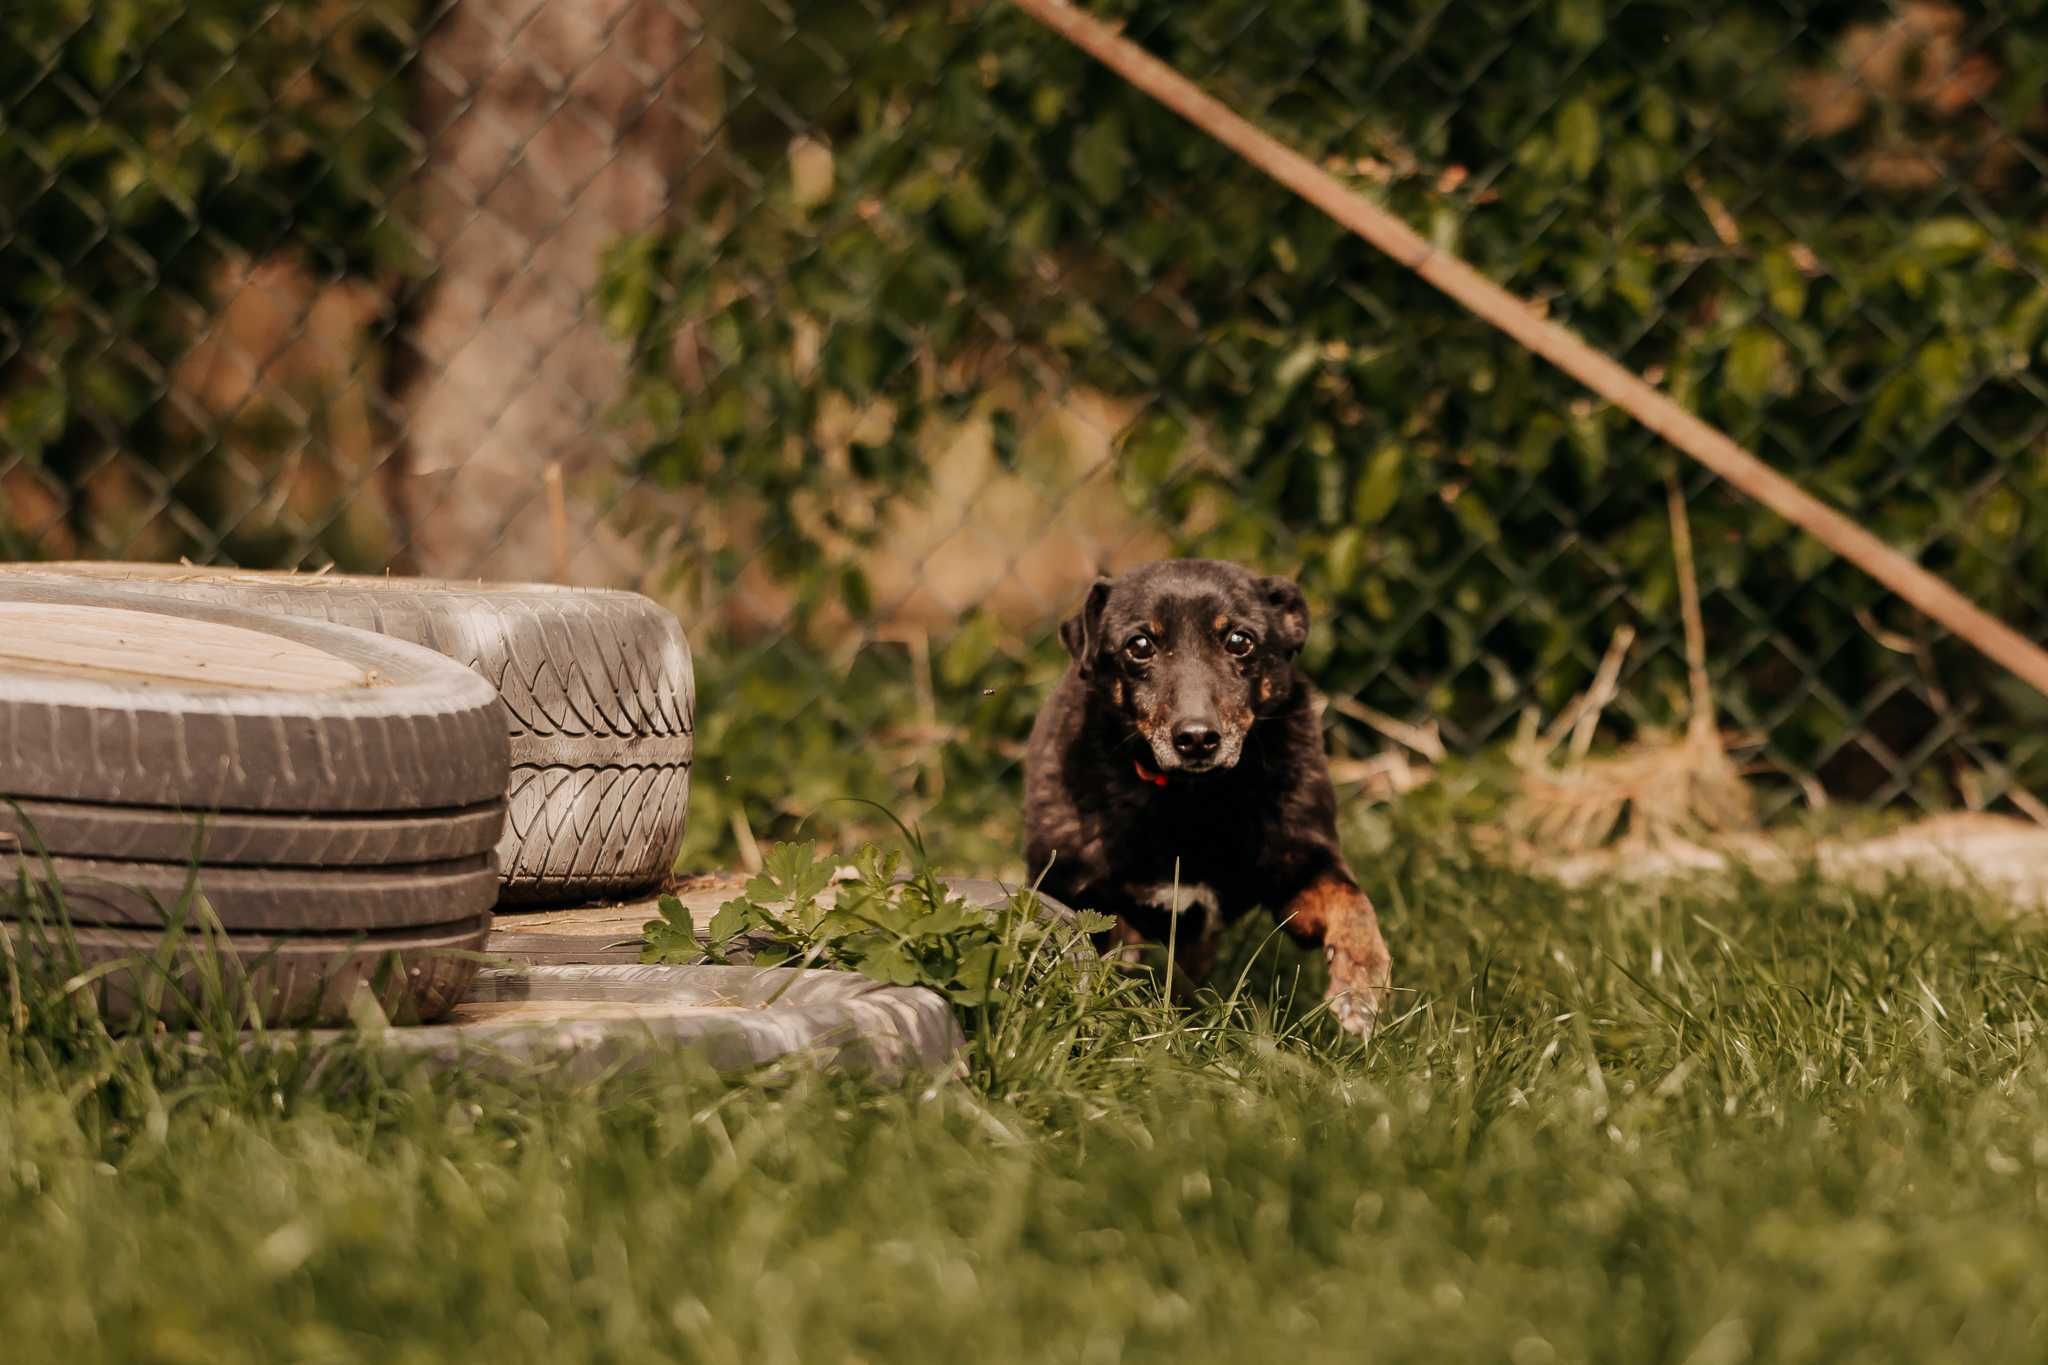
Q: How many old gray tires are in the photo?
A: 4